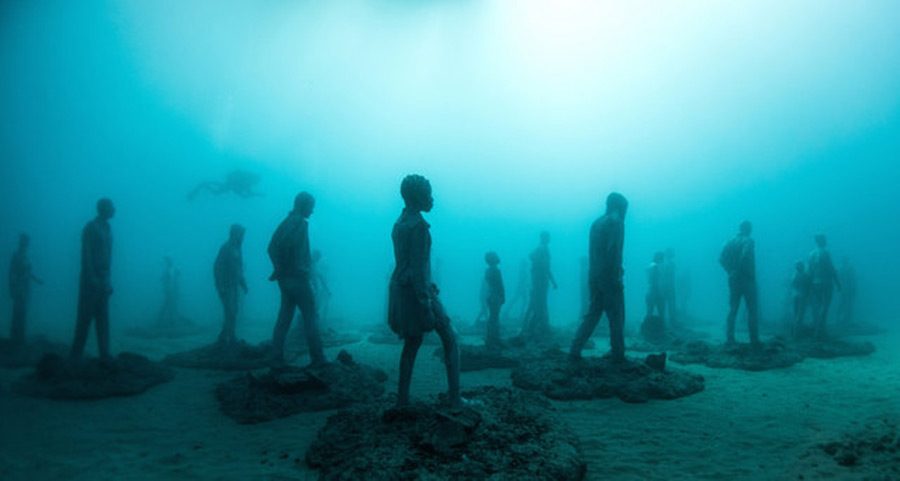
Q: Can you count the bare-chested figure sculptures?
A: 0